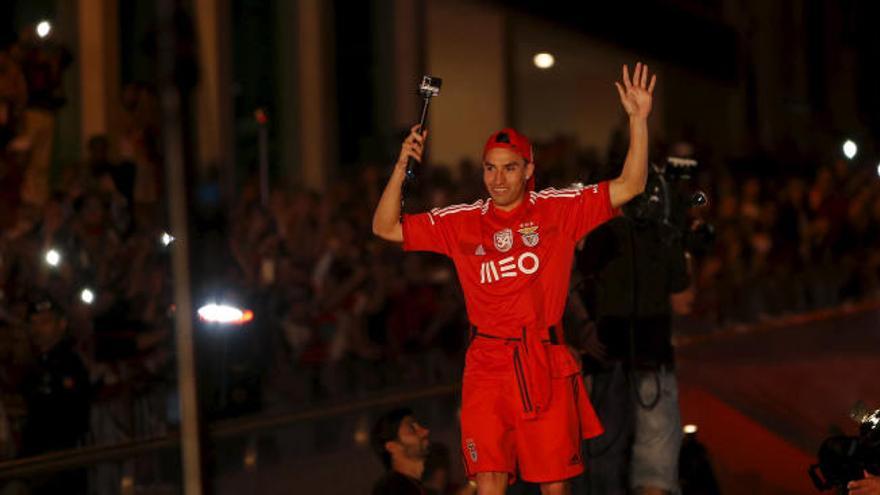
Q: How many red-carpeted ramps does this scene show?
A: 1